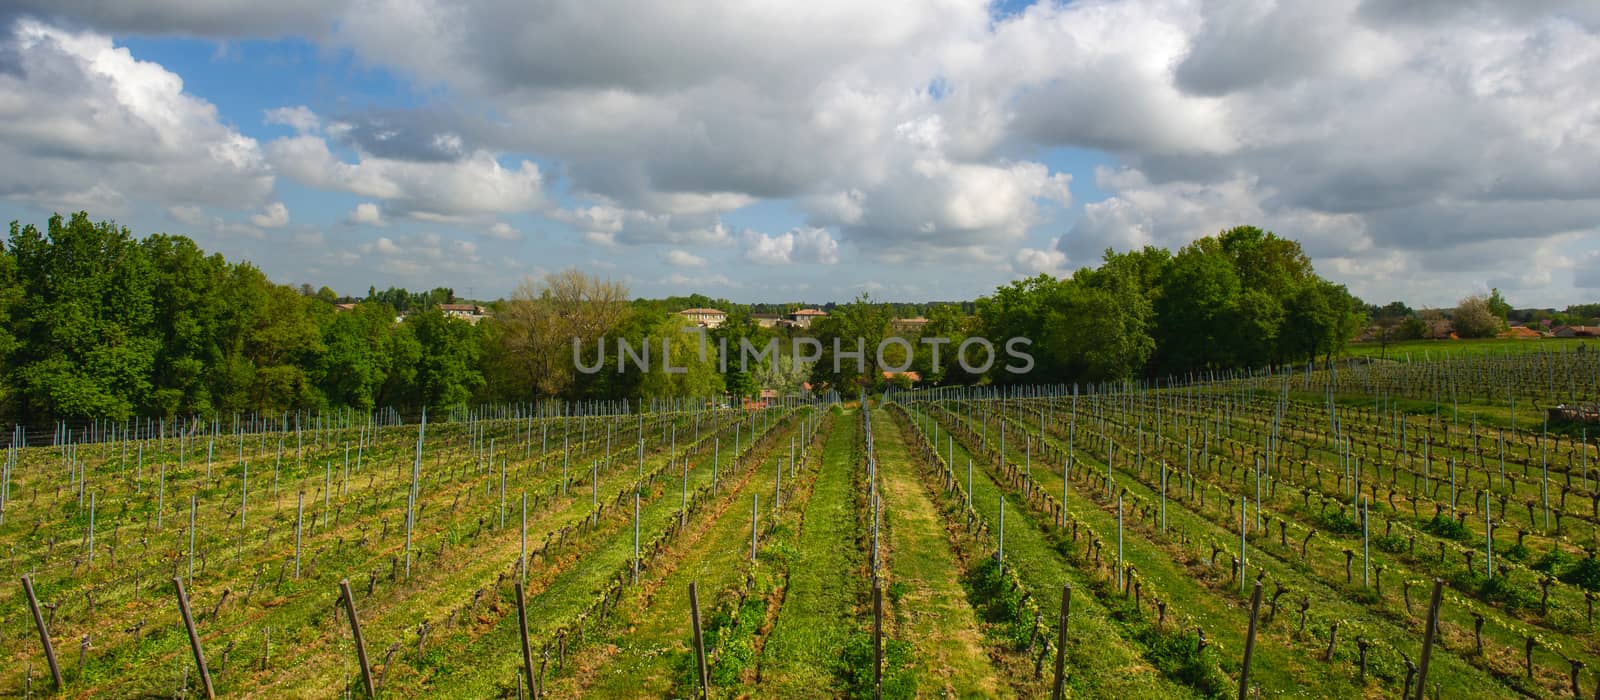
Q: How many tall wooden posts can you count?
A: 9